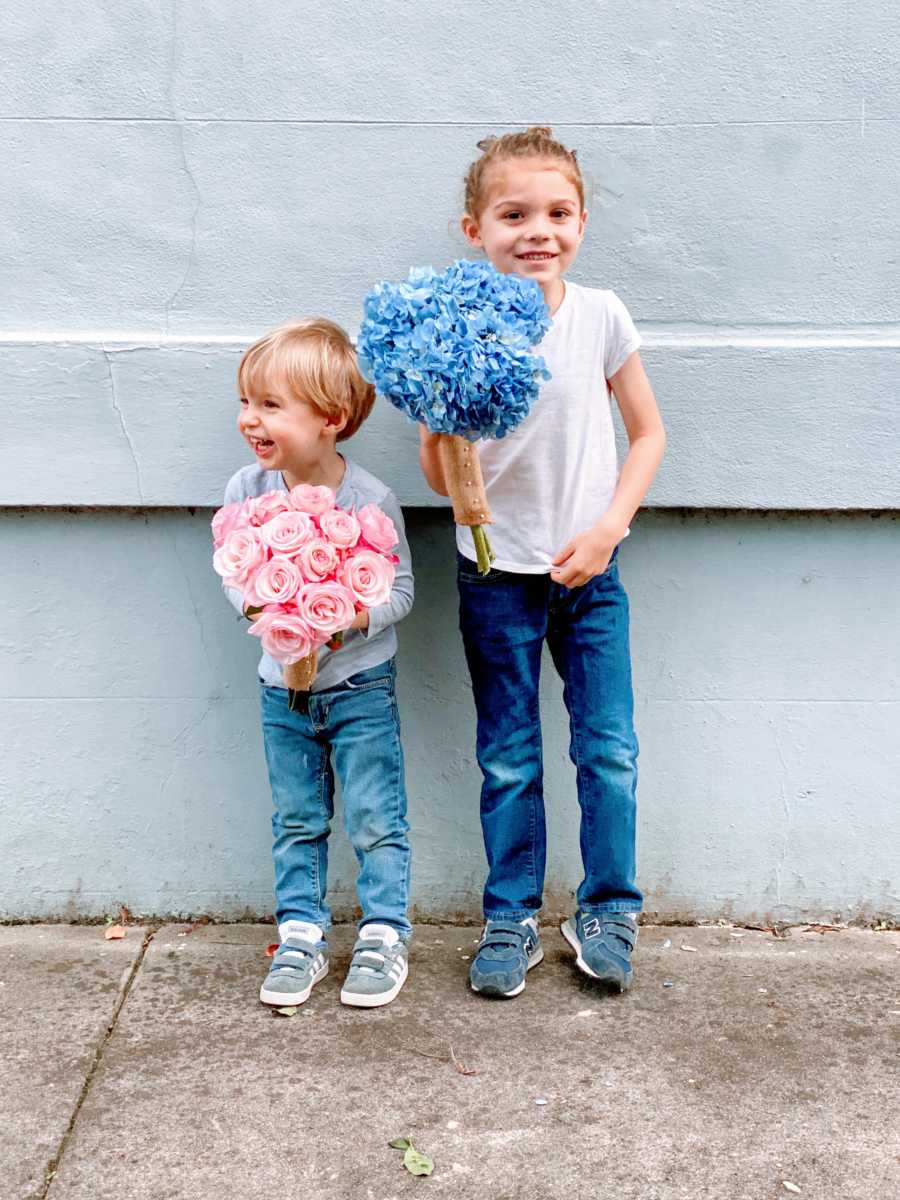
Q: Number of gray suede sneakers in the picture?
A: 2